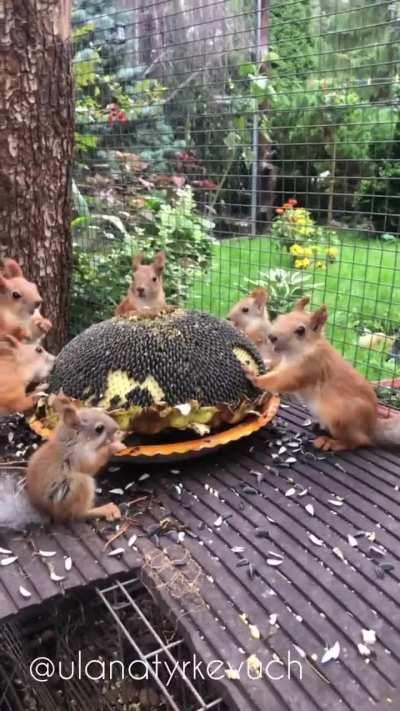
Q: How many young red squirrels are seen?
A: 6